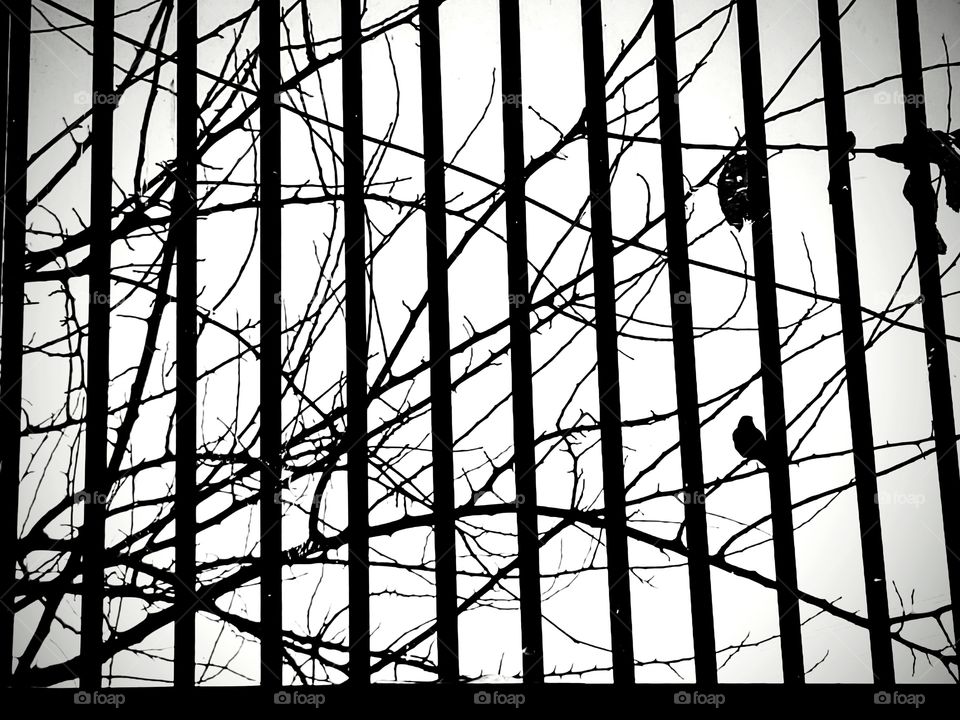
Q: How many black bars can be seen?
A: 12